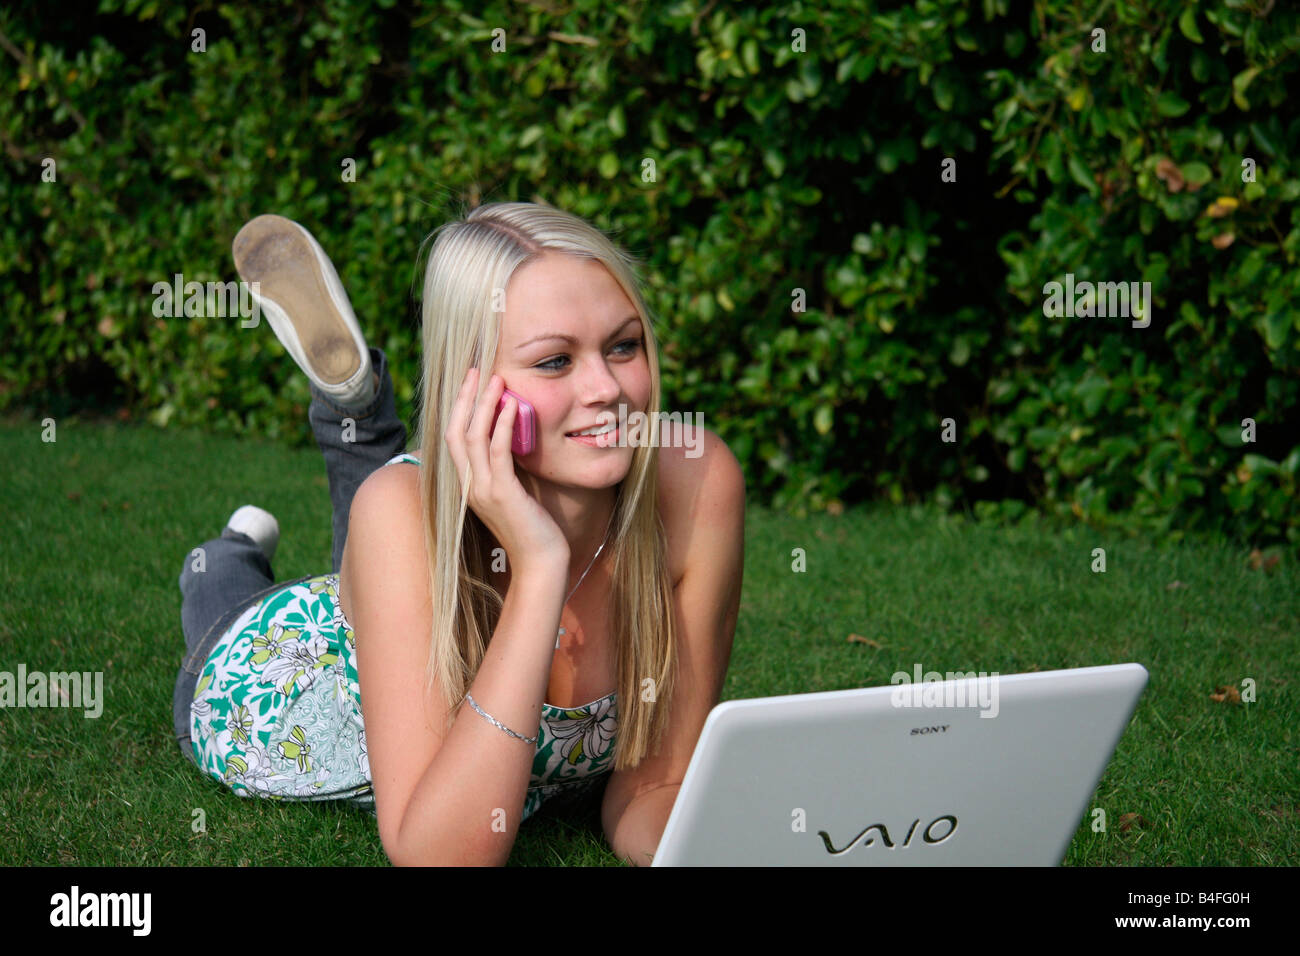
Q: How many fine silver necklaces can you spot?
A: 1